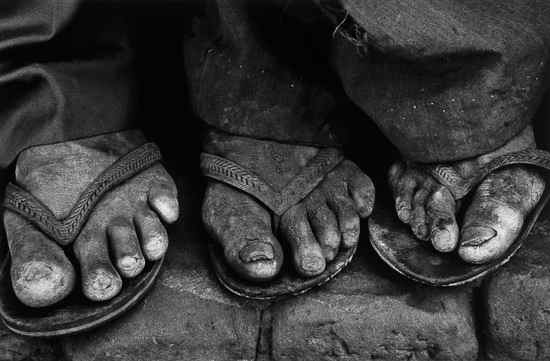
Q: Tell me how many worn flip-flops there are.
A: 3